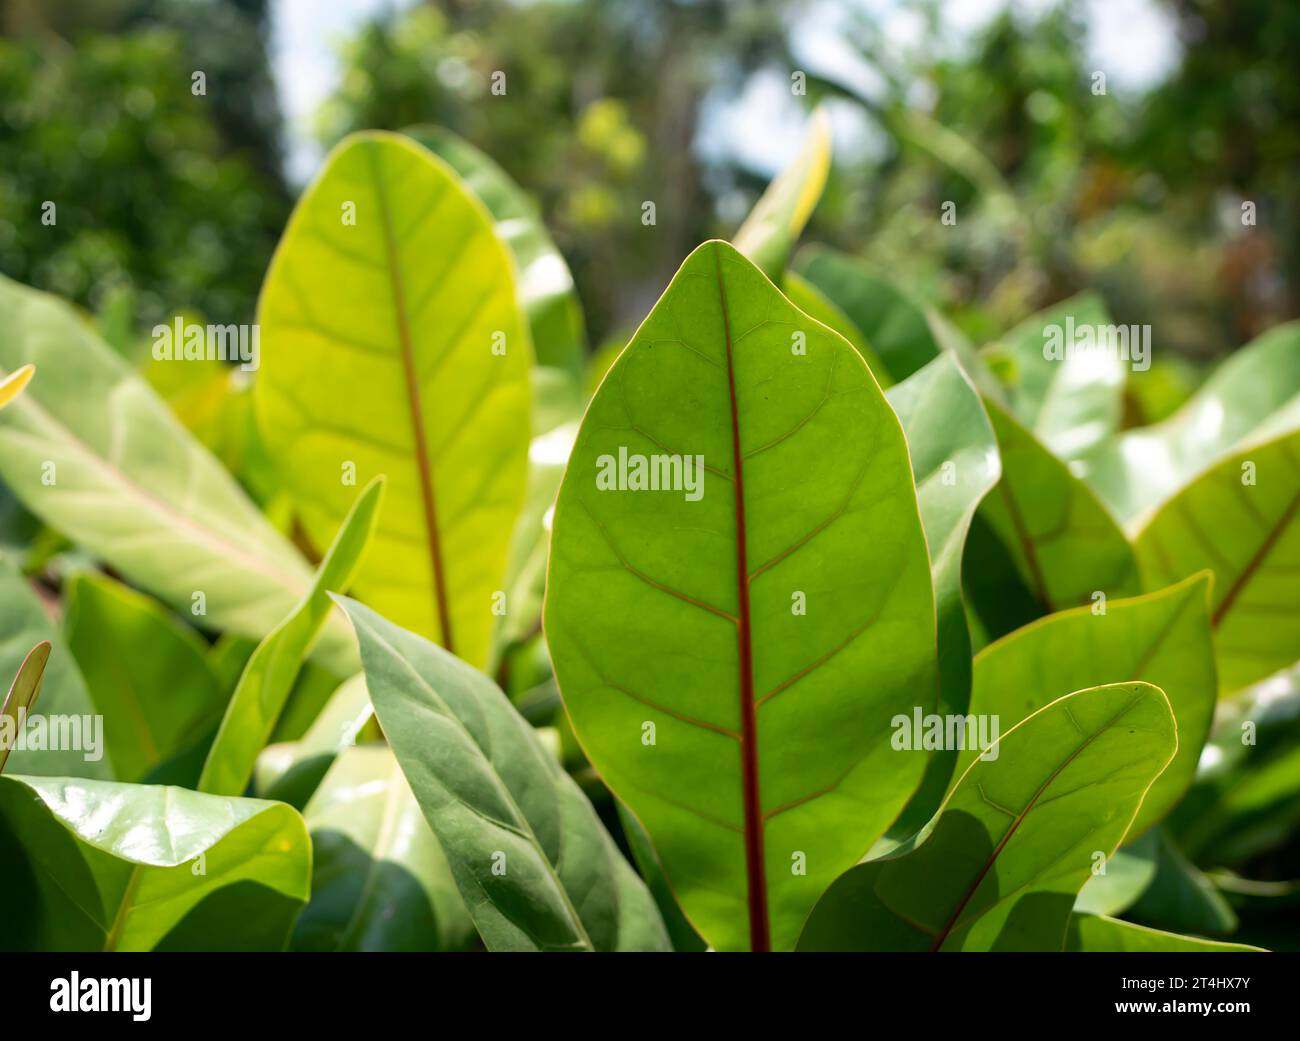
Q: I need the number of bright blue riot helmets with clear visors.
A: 0